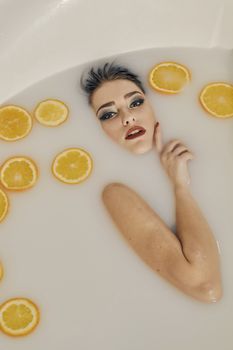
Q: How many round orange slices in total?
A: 9